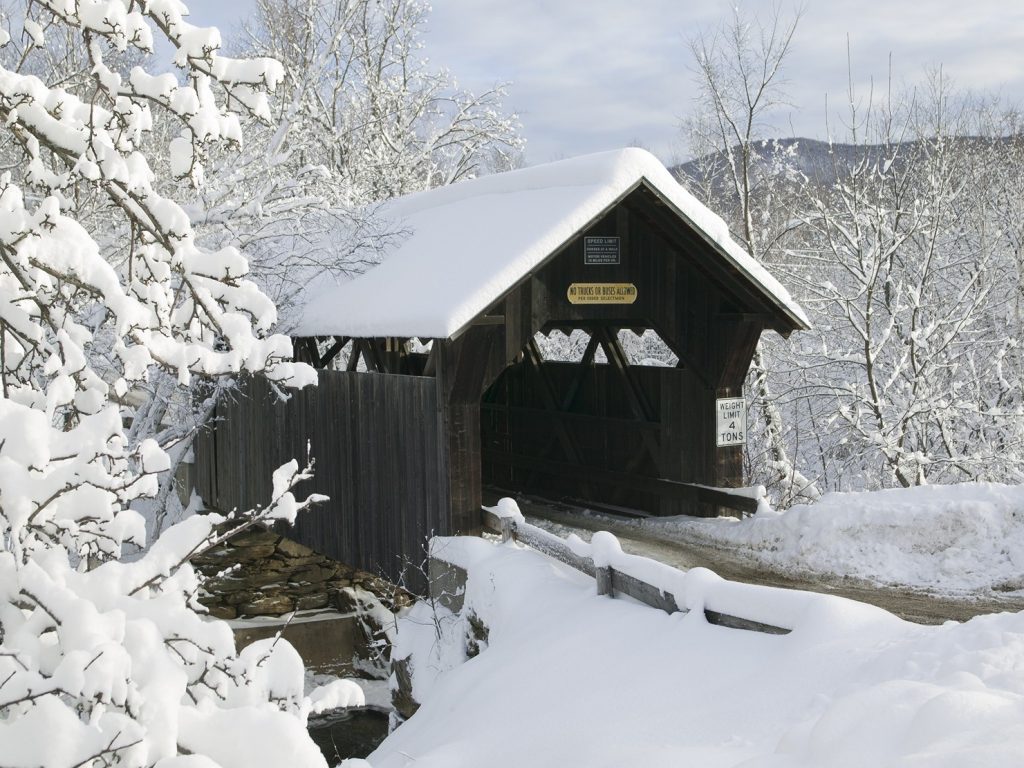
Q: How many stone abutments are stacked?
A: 1